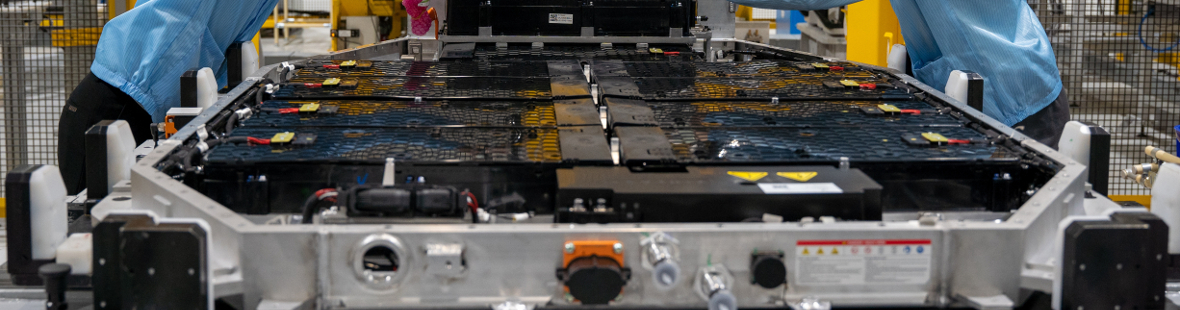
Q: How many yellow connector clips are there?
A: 9